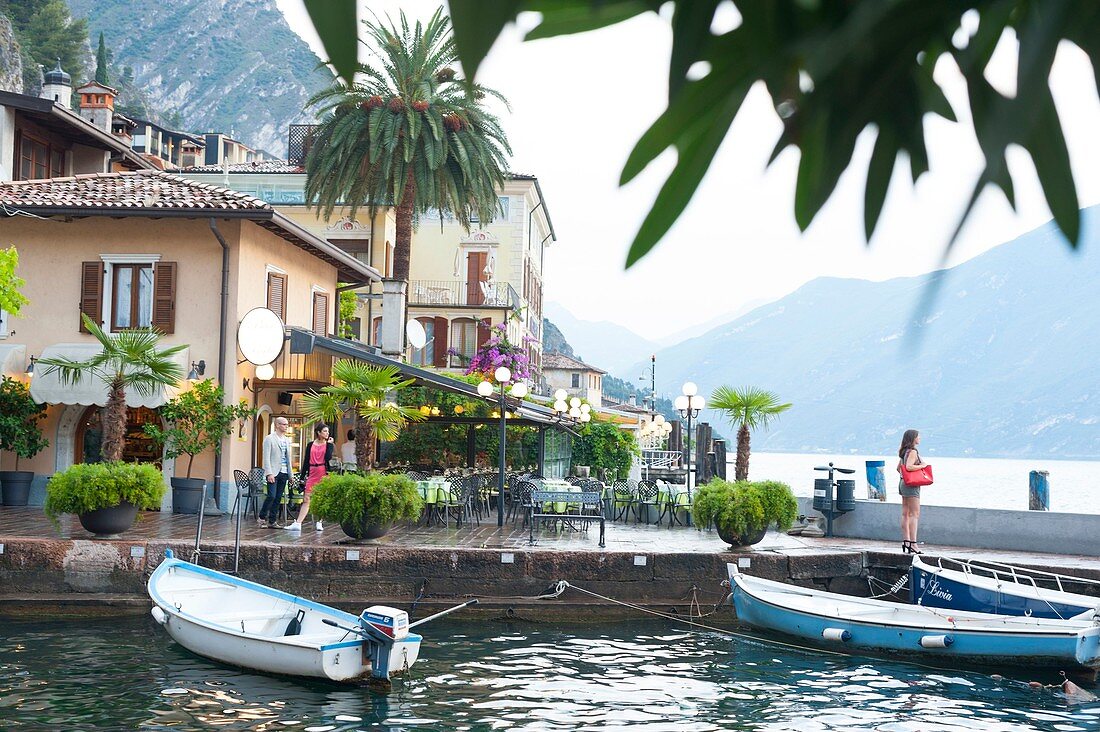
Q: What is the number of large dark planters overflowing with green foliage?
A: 3